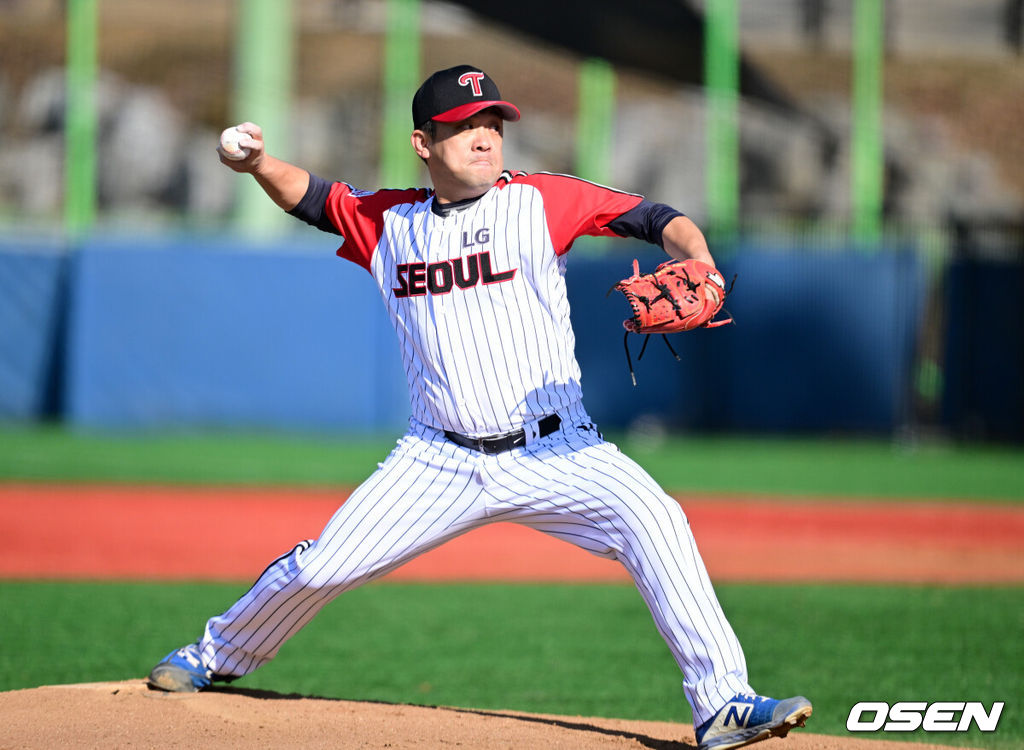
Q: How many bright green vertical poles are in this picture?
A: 6